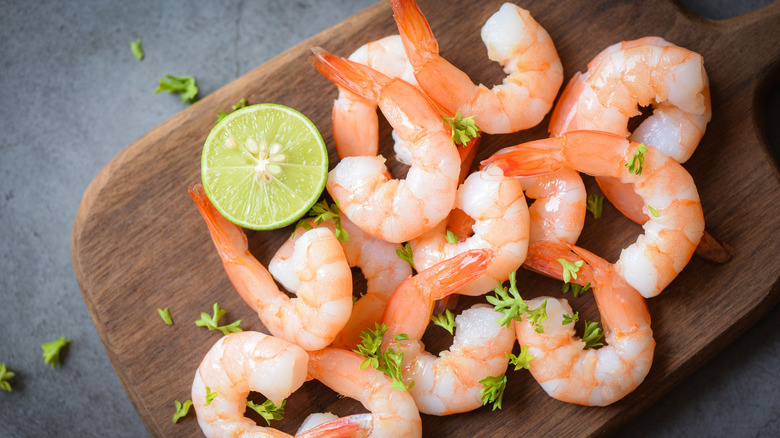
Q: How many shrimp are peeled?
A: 14